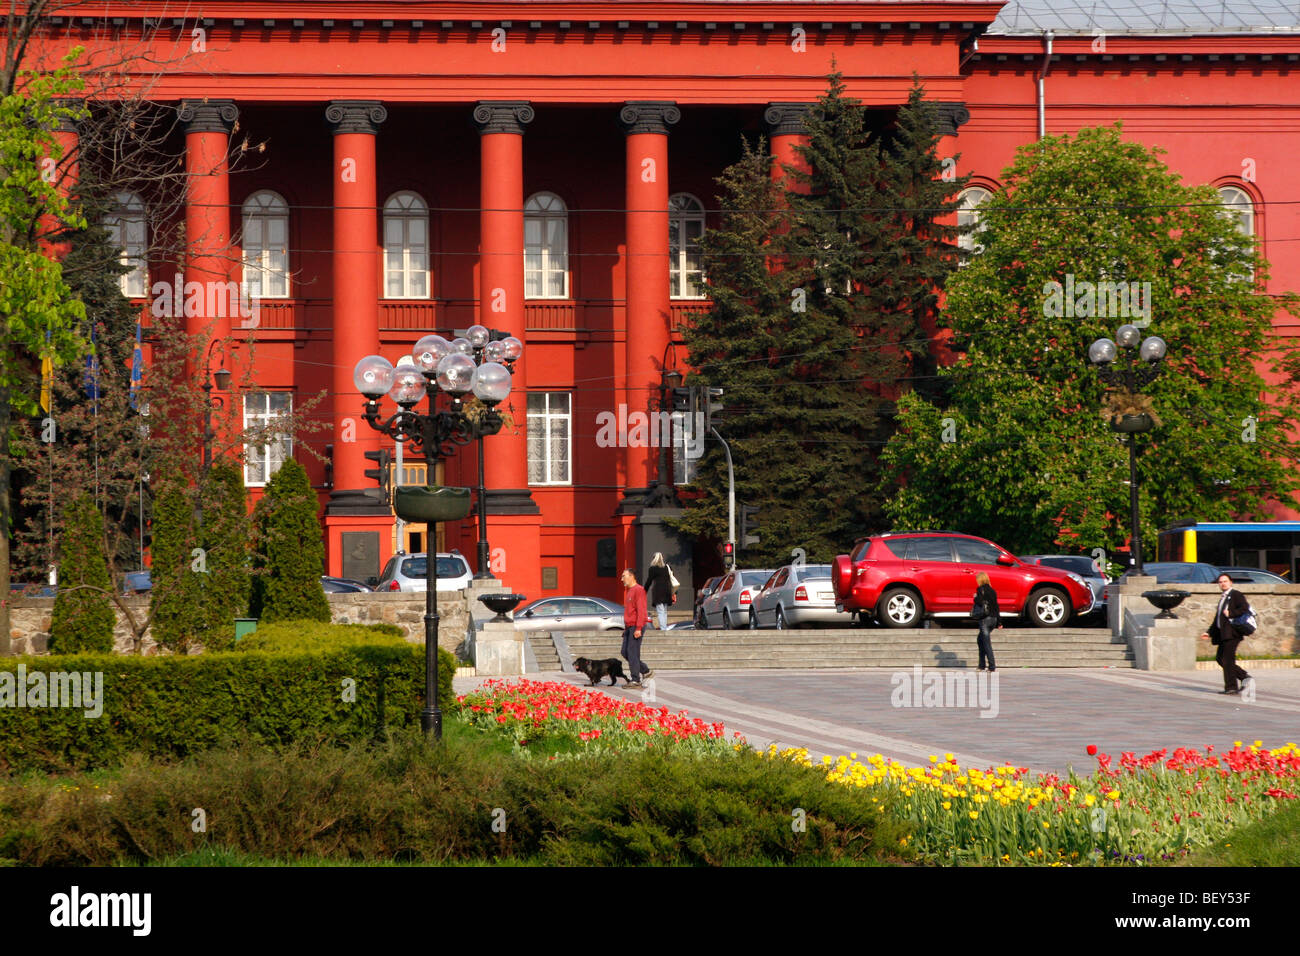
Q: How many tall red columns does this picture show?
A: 7